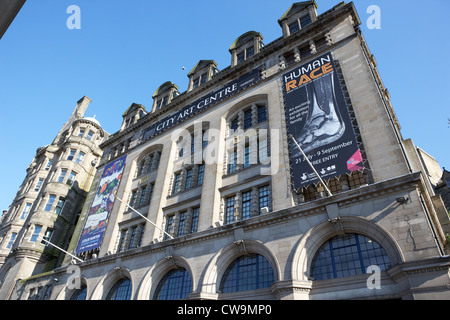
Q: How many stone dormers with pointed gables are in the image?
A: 3